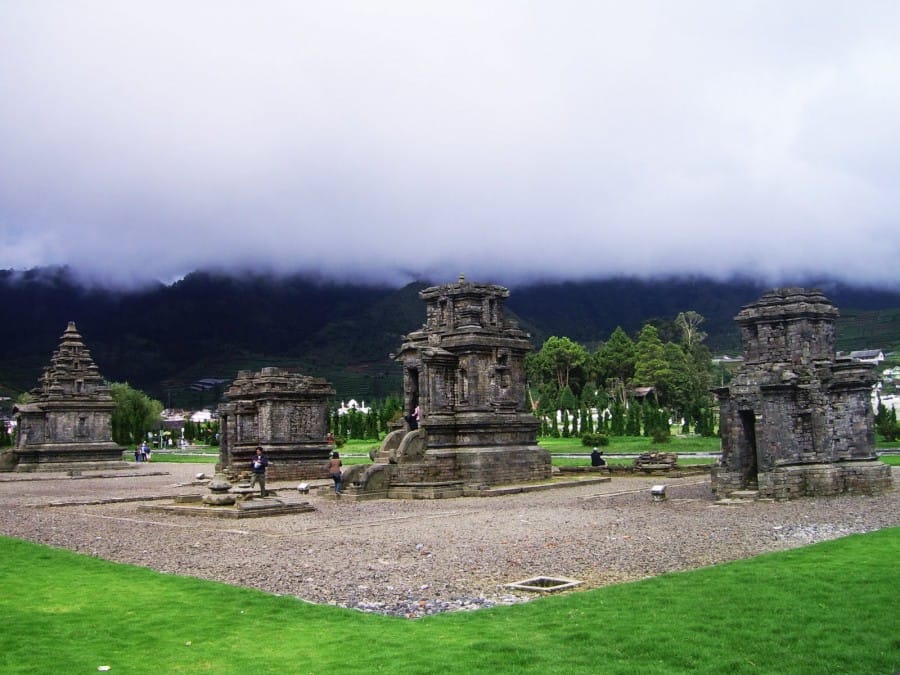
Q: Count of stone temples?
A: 4